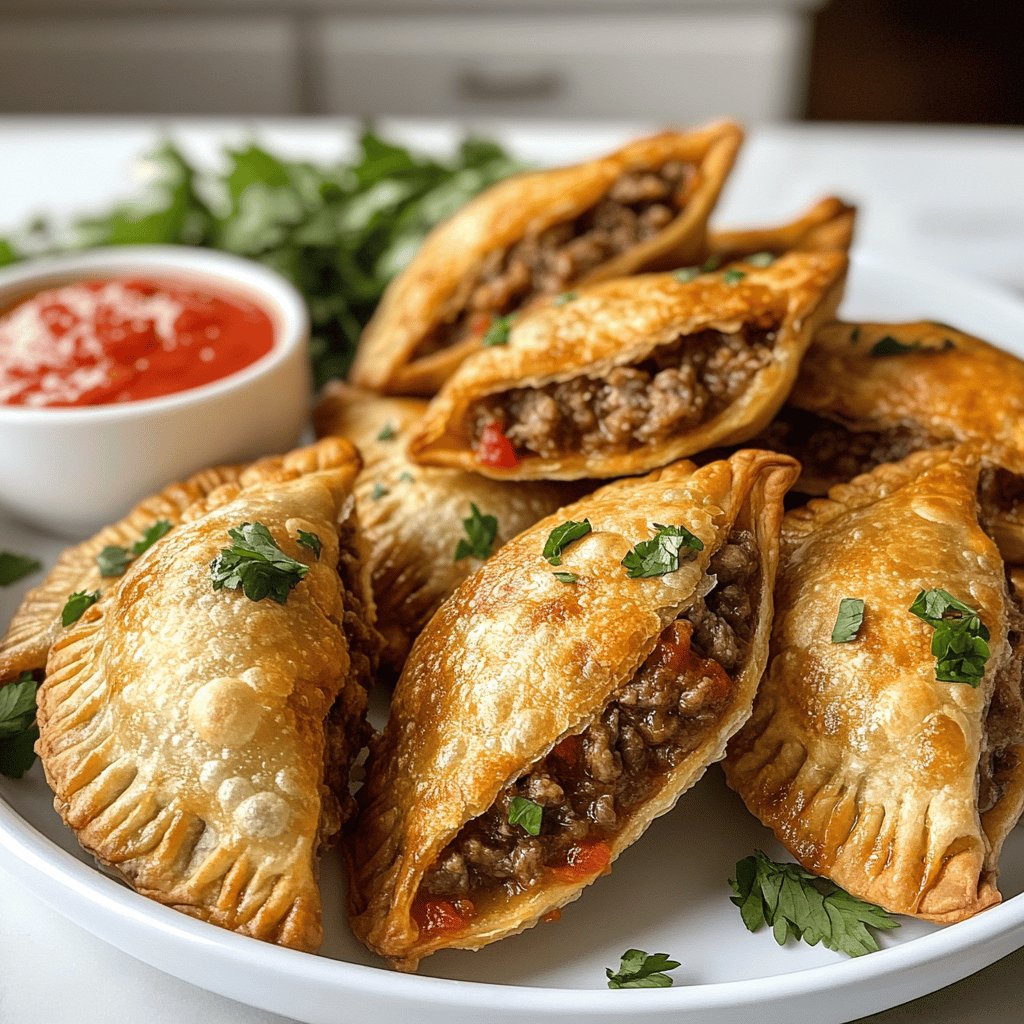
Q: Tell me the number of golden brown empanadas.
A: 9